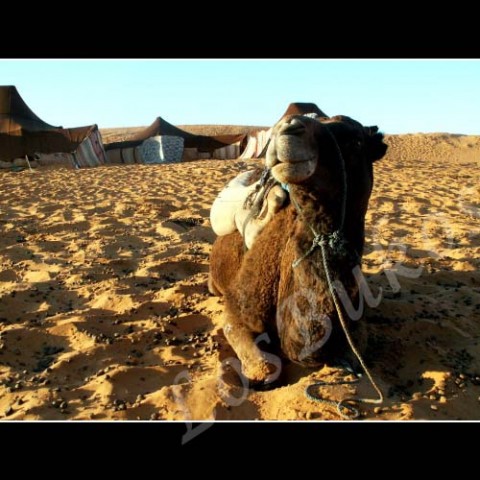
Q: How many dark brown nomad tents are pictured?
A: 3